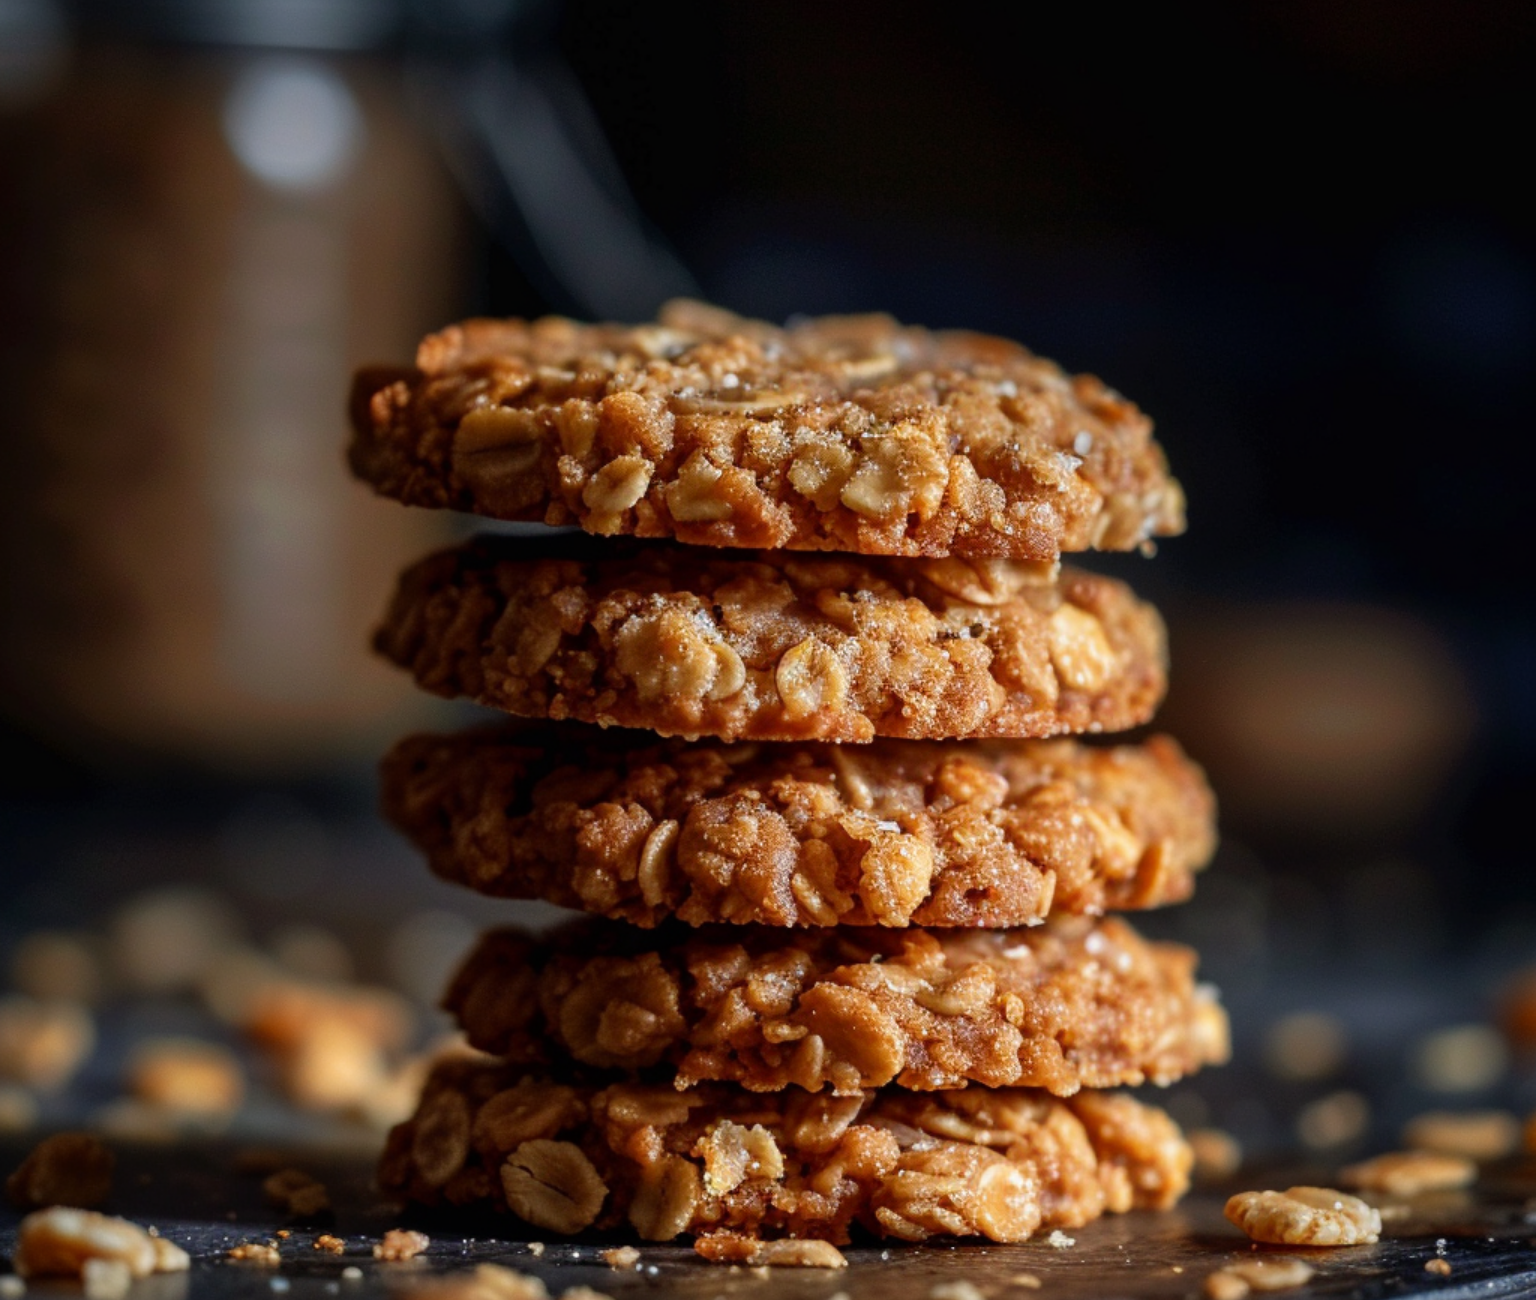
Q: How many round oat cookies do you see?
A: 5